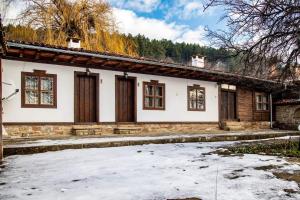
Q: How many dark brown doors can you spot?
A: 3